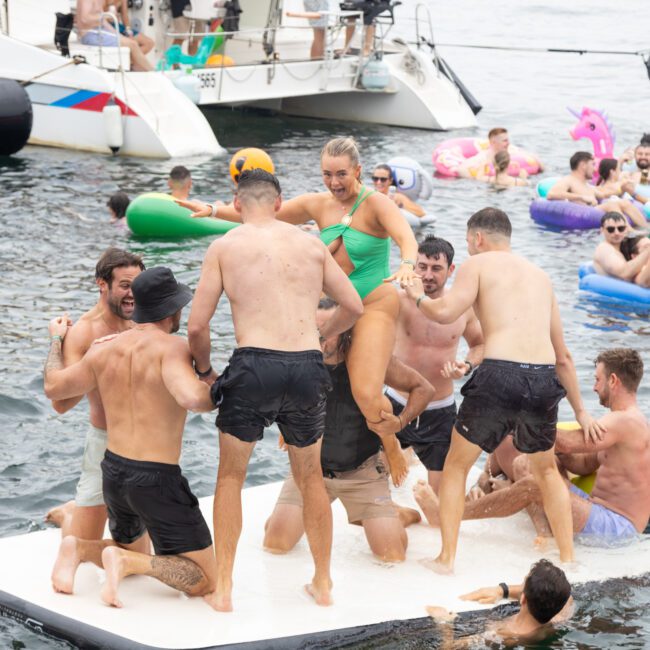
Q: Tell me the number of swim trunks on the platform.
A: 7